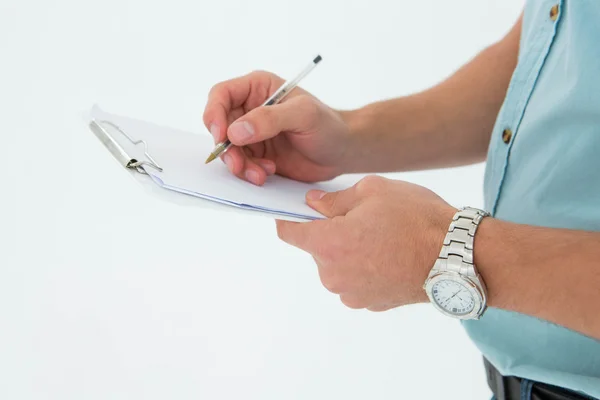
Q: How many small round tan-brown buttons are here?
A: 2